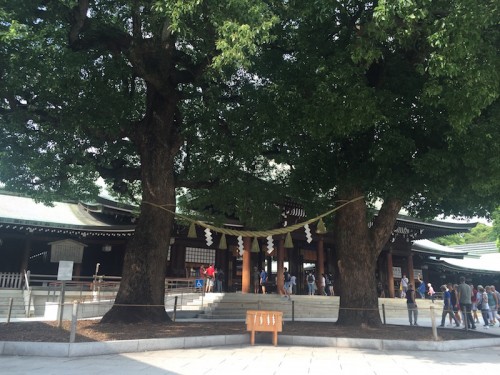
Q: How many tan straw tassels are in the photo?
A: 5